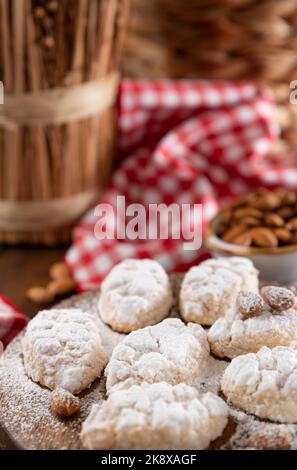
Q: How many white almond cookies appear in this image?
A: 7